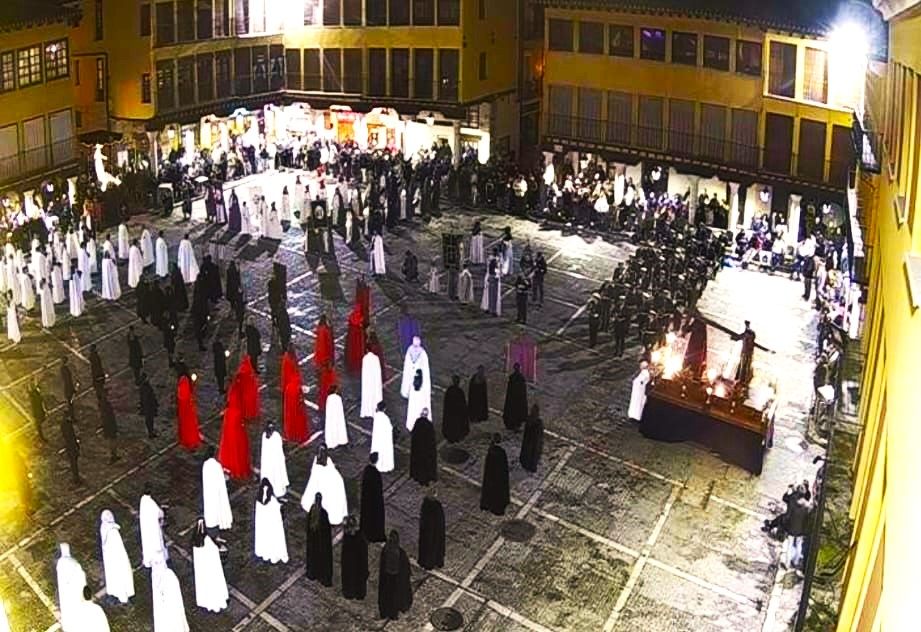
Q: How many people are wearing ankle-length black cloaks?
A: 11